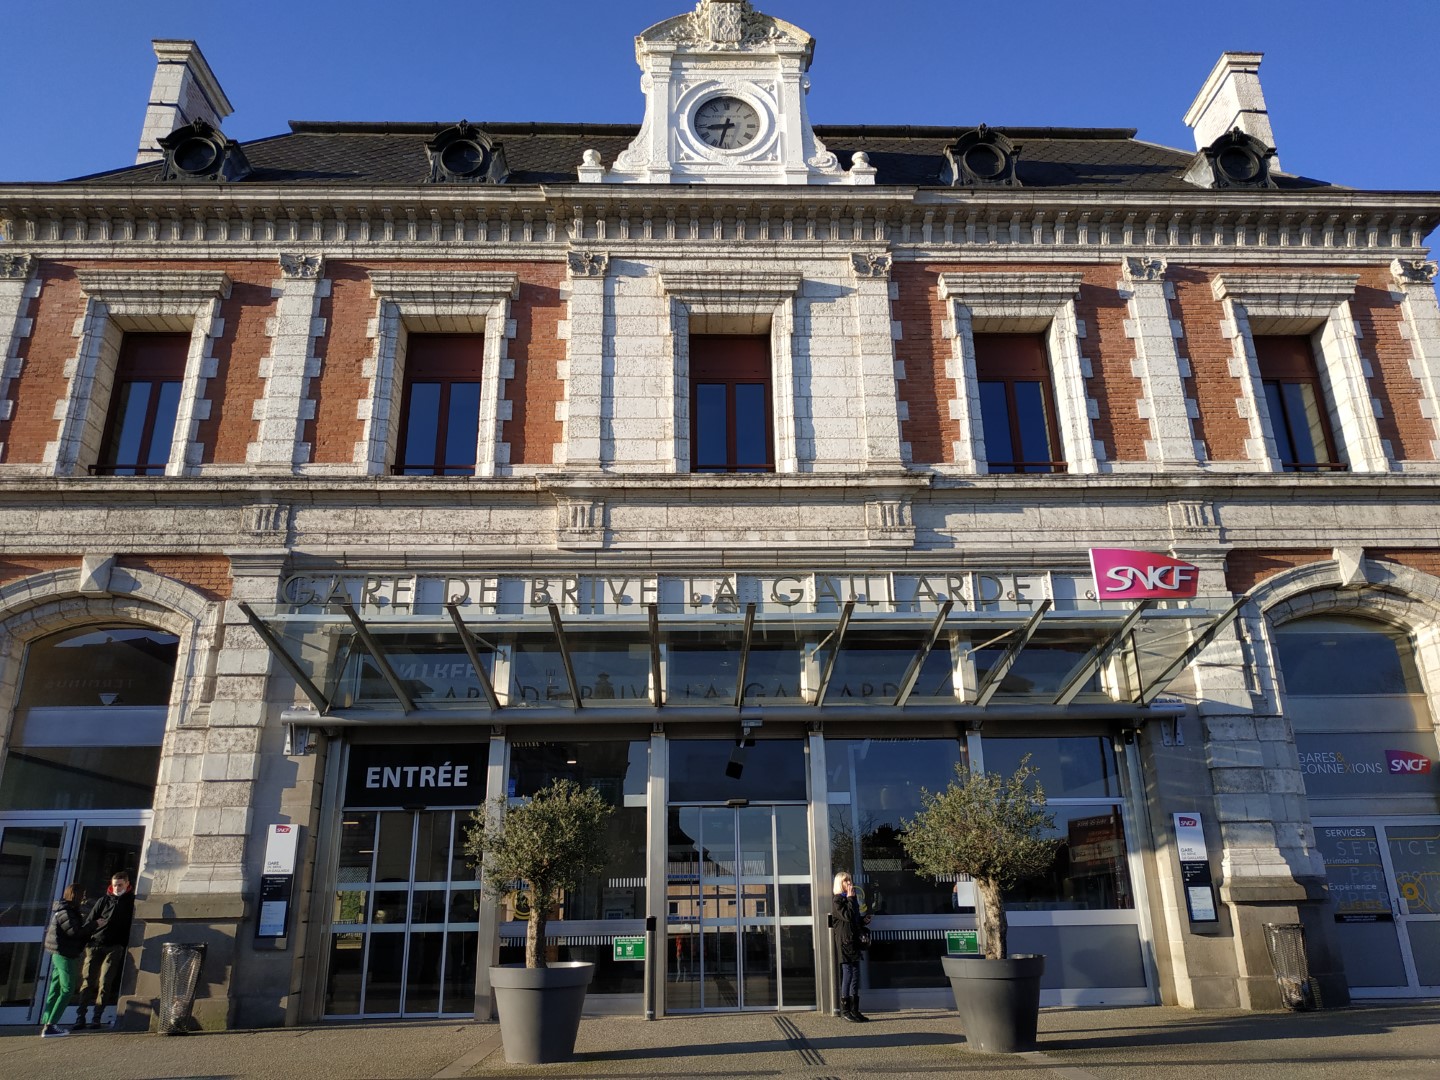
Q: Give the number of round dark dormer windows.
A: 4